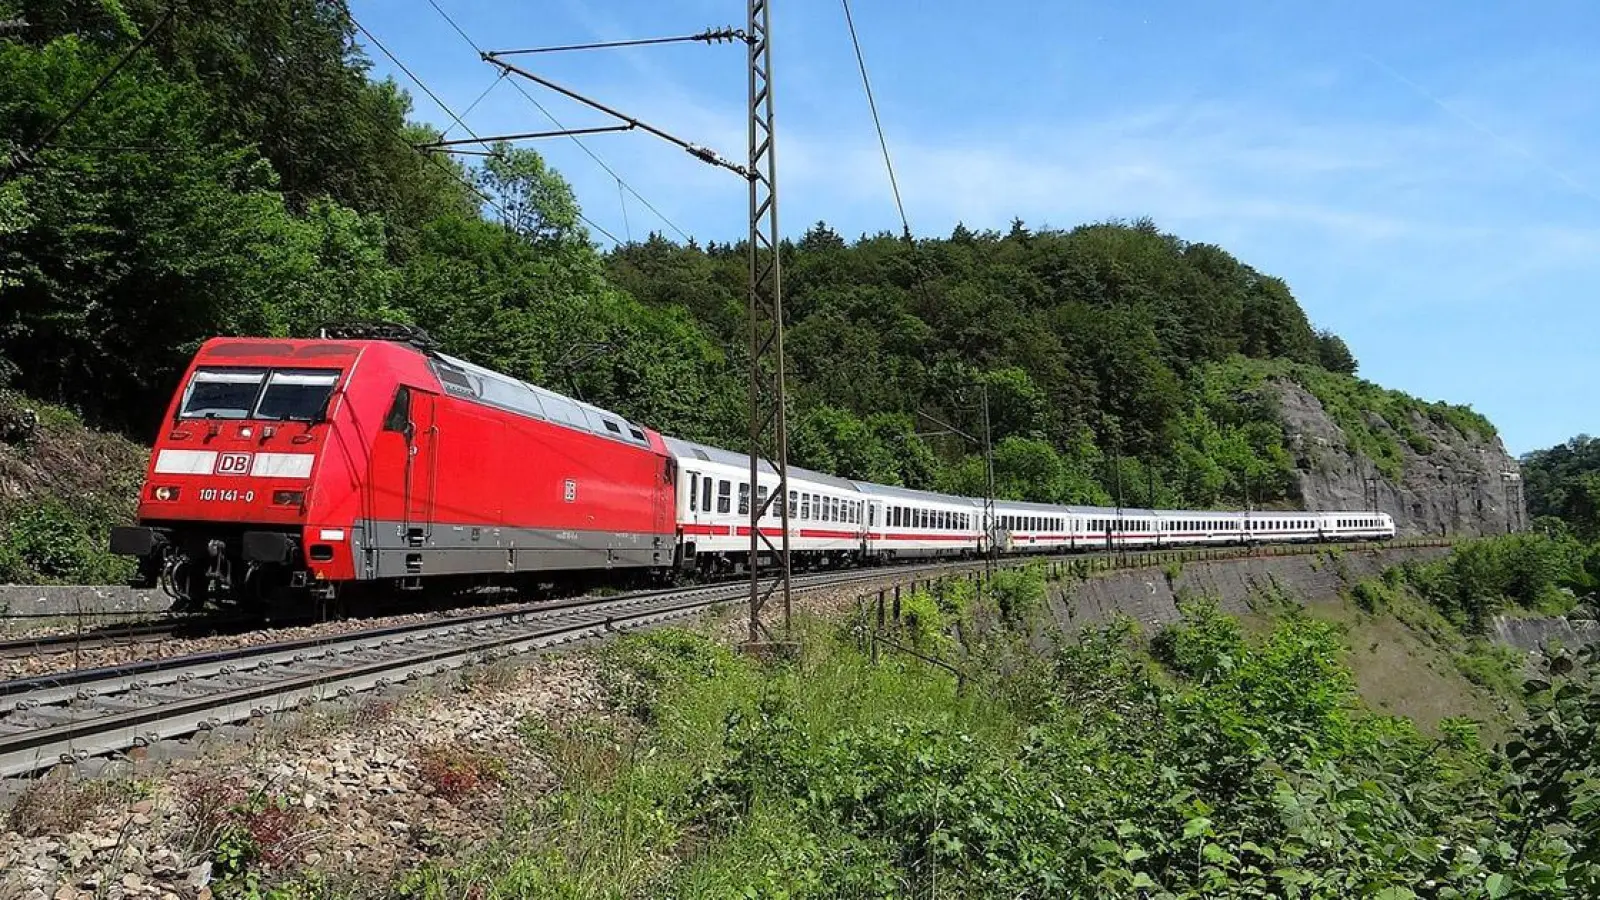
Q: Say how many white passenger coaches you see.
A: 7